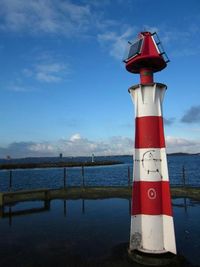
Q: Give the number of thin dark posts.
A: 5